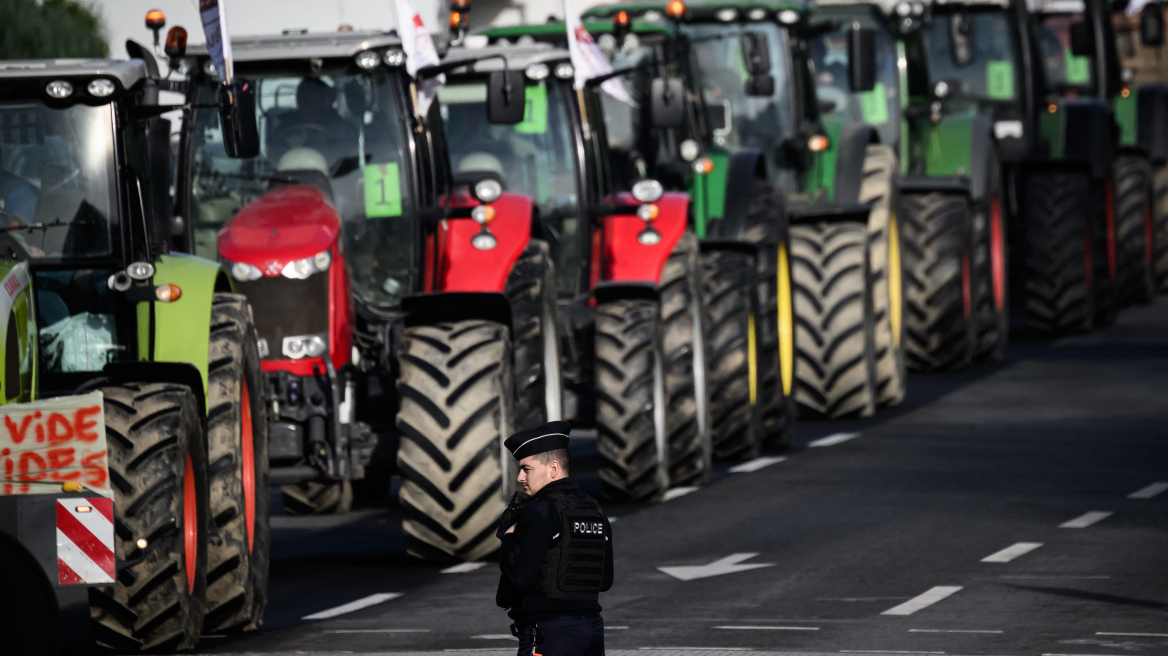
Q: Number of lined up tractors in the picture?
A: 8